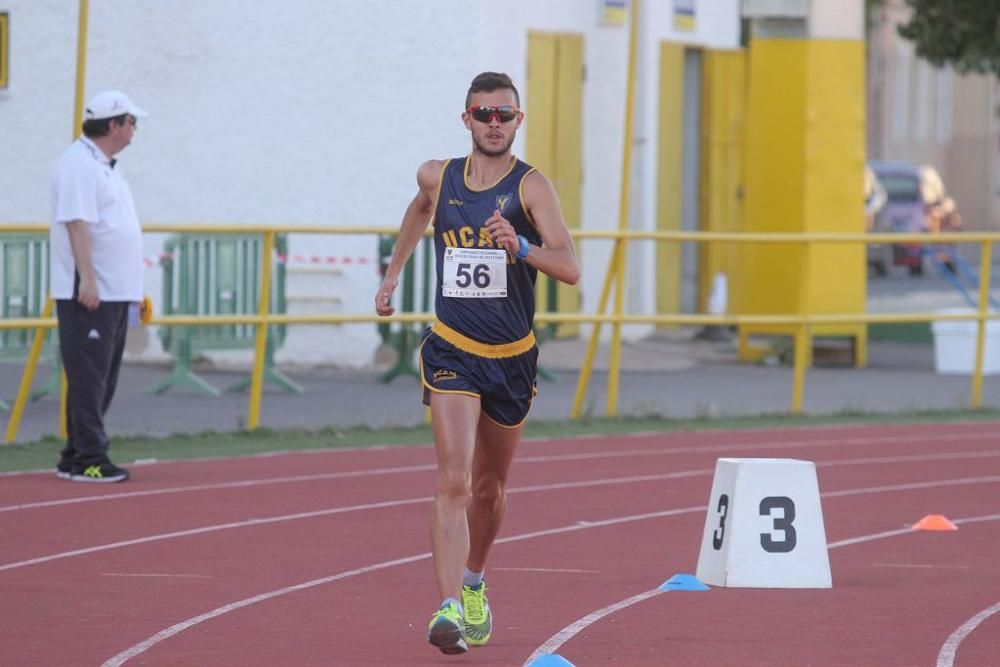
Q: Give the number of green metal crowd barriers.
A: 3